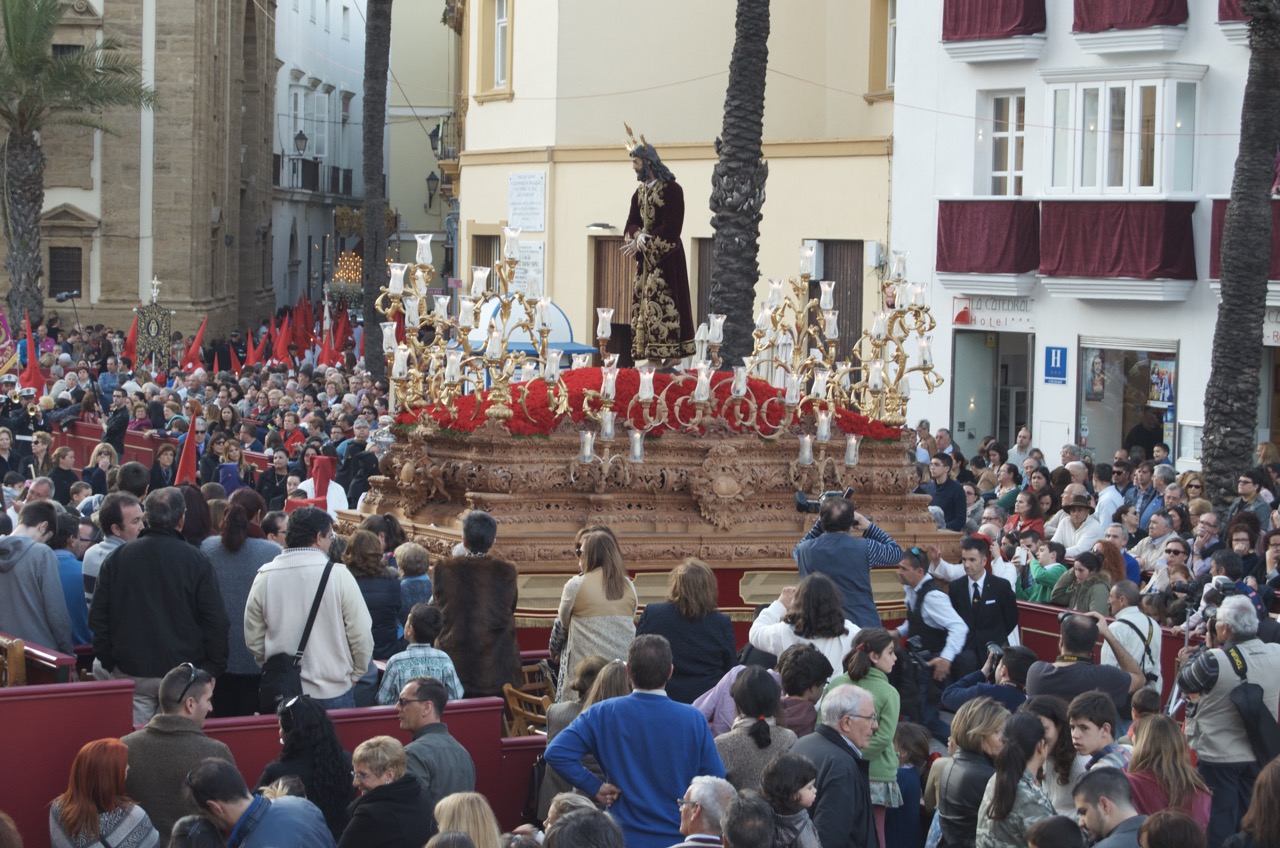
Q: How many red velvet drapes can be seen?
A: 6